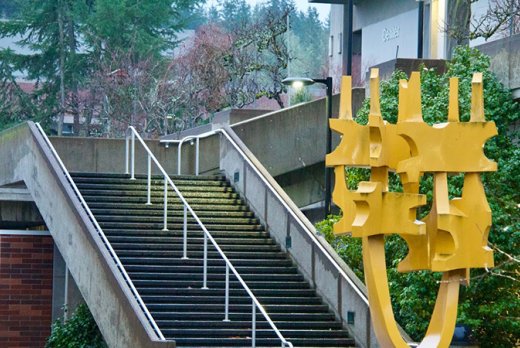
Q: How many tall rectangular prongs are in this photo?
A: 5